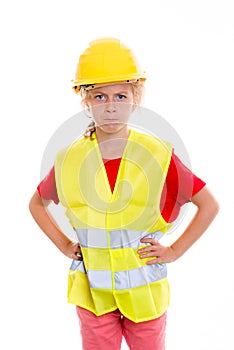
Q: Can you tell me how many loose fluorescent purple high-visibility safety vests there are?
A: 0